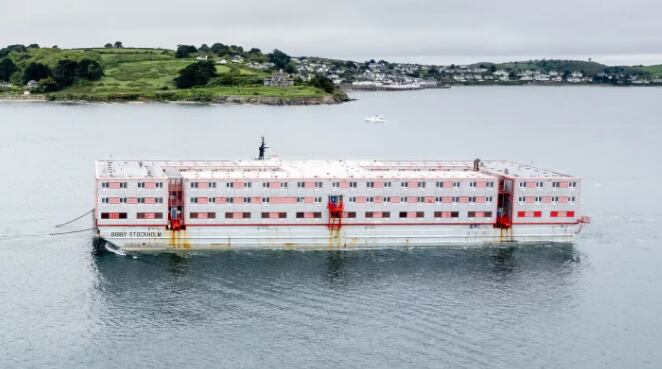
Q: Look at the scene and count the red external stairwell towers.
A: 3